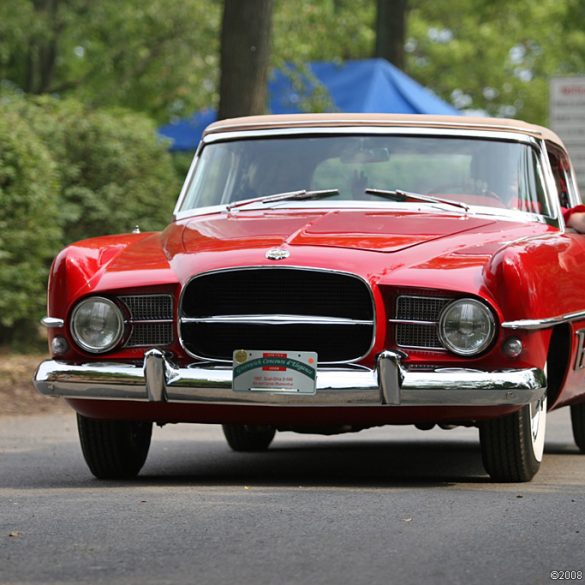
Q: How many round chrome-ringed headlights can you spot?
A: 2